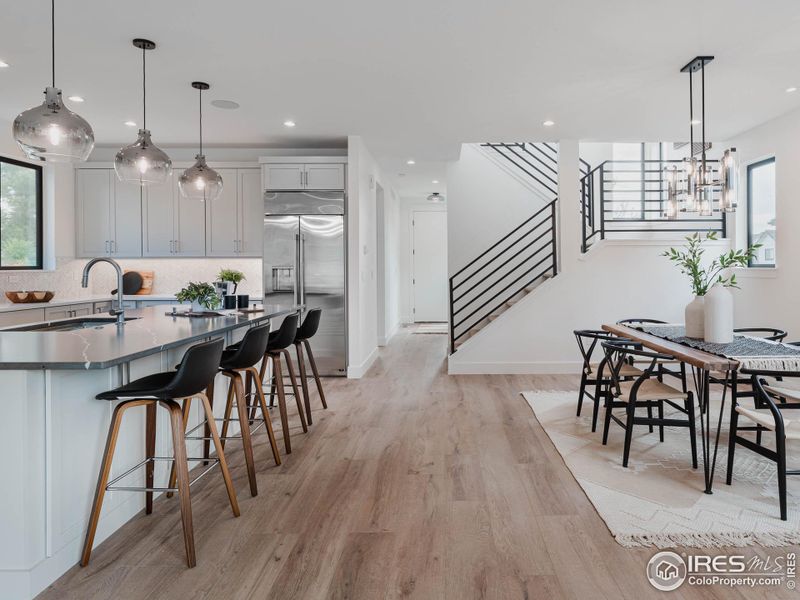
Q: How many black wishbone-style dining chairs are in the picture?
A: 6